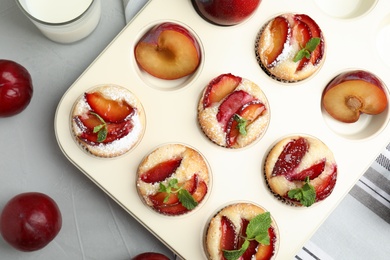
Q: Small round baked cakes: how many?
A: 6